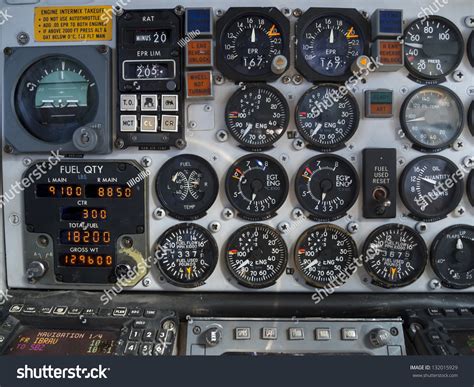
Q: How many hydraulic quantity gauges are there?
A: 0